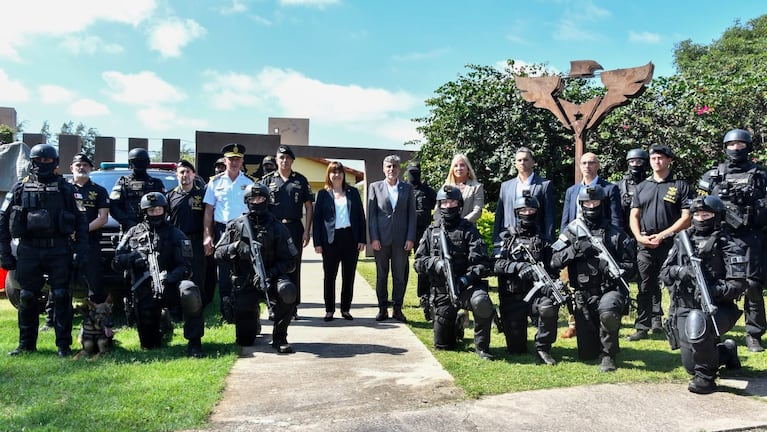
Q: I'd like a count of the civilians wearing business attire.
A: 5